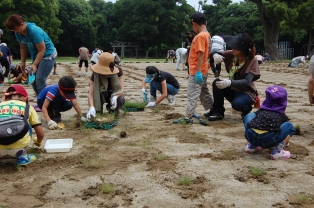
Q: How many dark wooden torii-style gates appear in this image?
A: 1